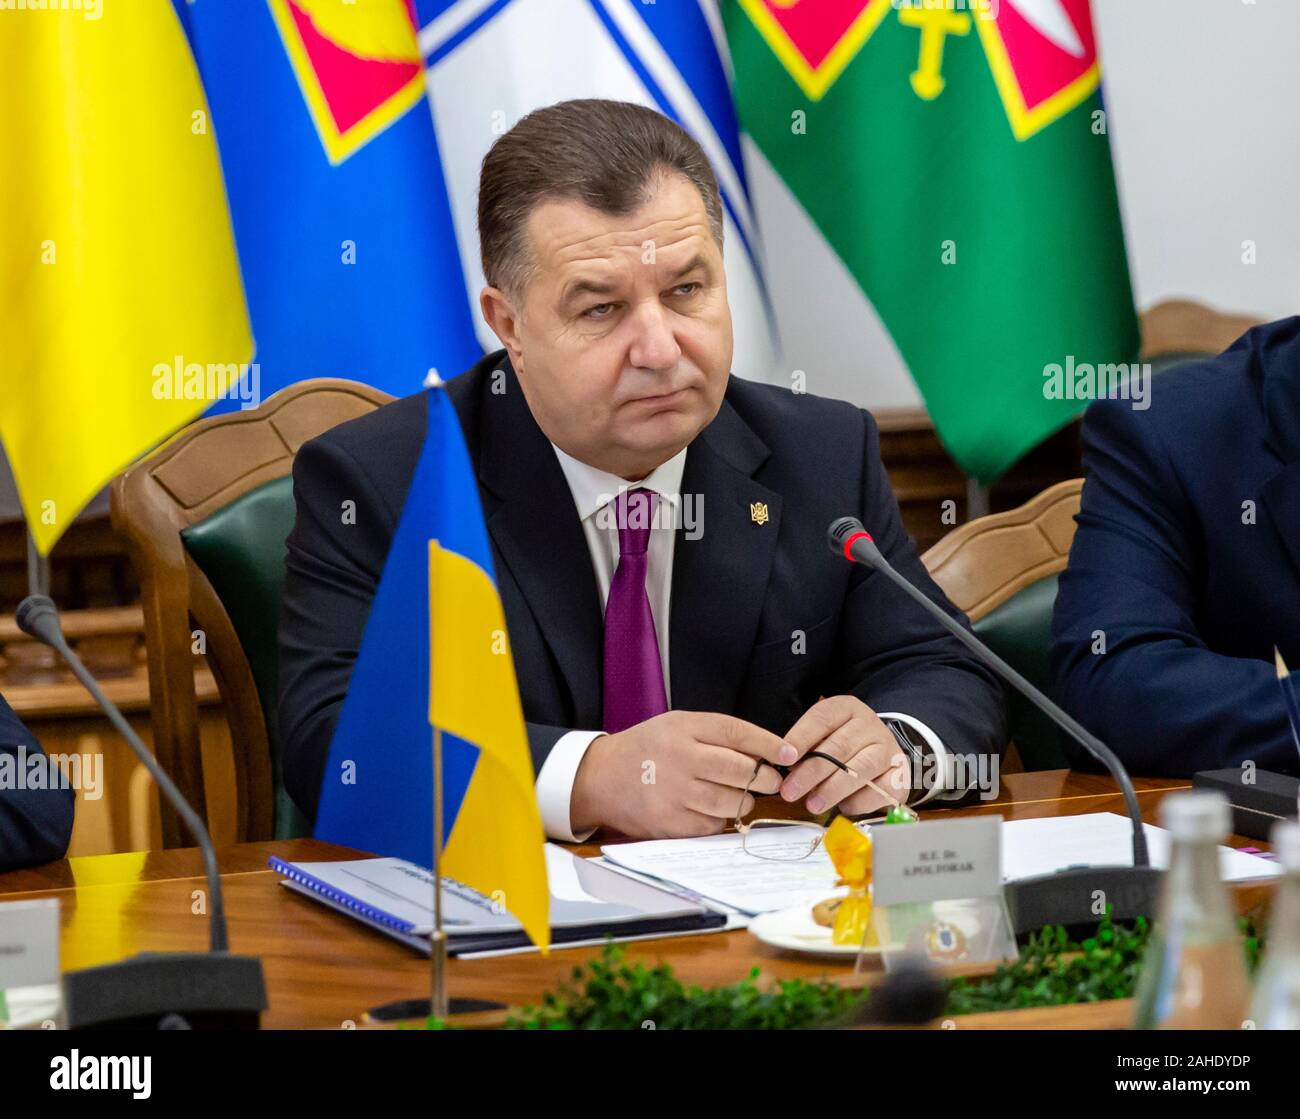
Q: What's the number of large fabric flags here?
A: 4